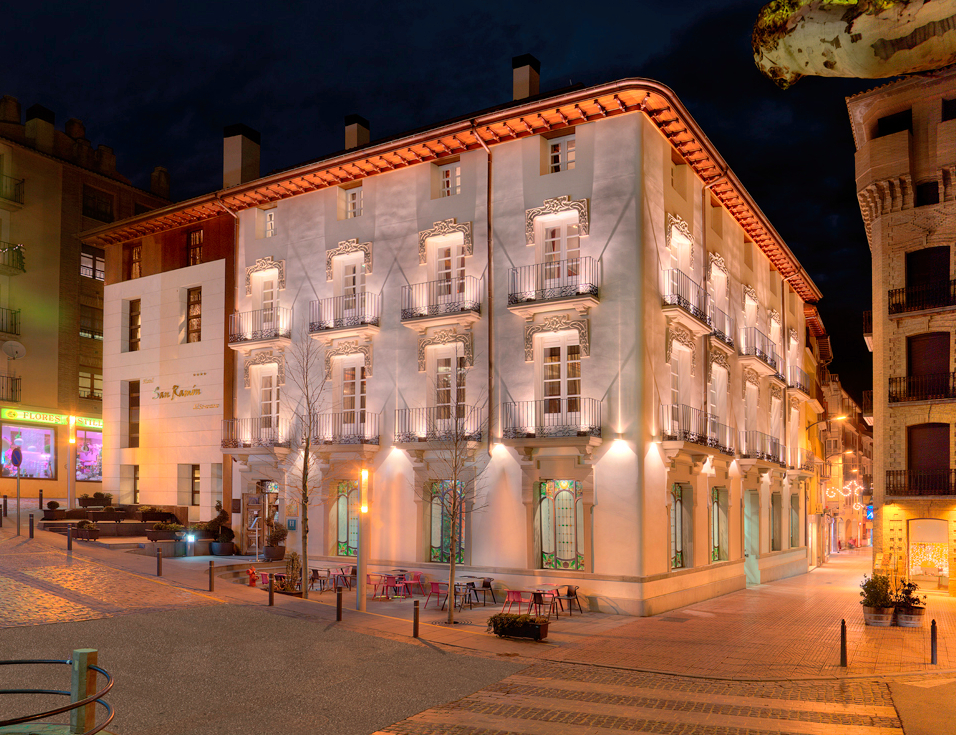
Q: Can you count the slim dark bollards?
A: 12